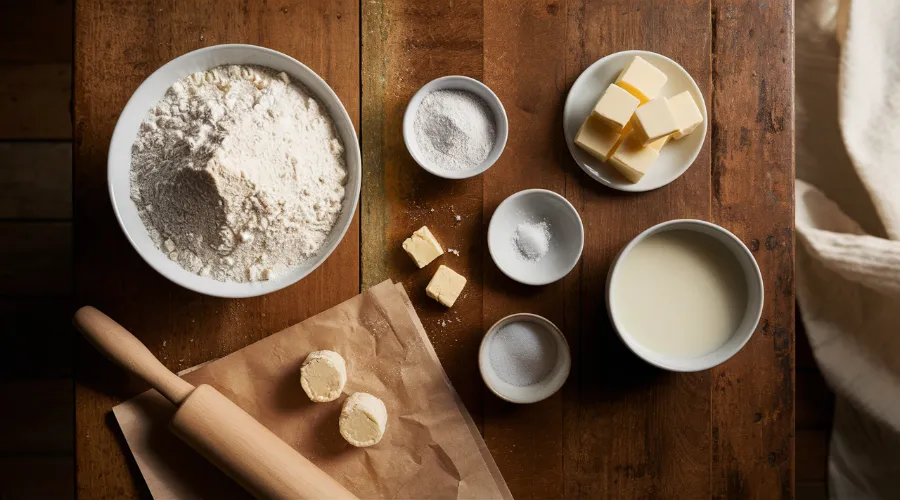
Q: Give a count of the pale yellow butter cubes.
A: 8